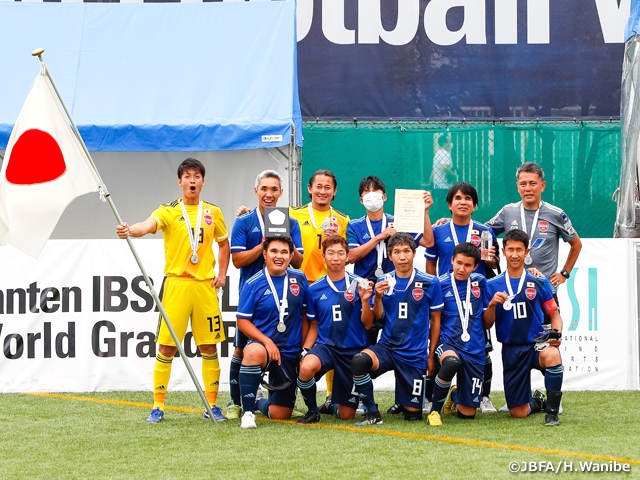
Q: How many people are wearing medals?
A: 11